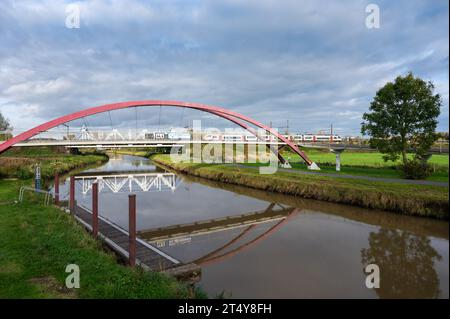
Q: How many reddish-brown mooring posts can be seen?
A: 4